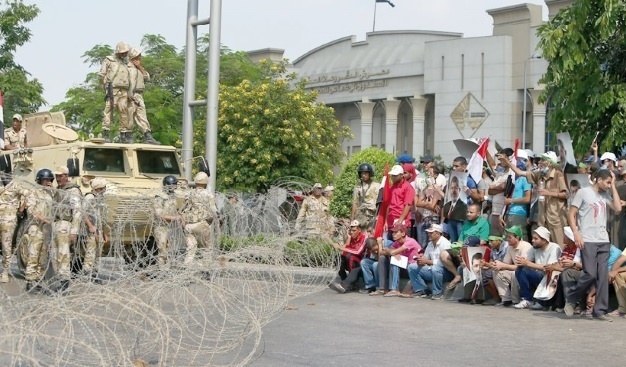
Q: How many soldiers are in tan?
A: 12